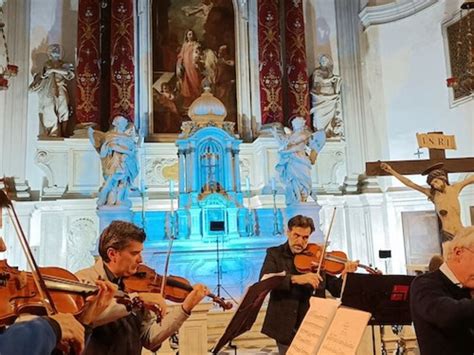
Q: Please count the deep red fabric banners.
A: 4